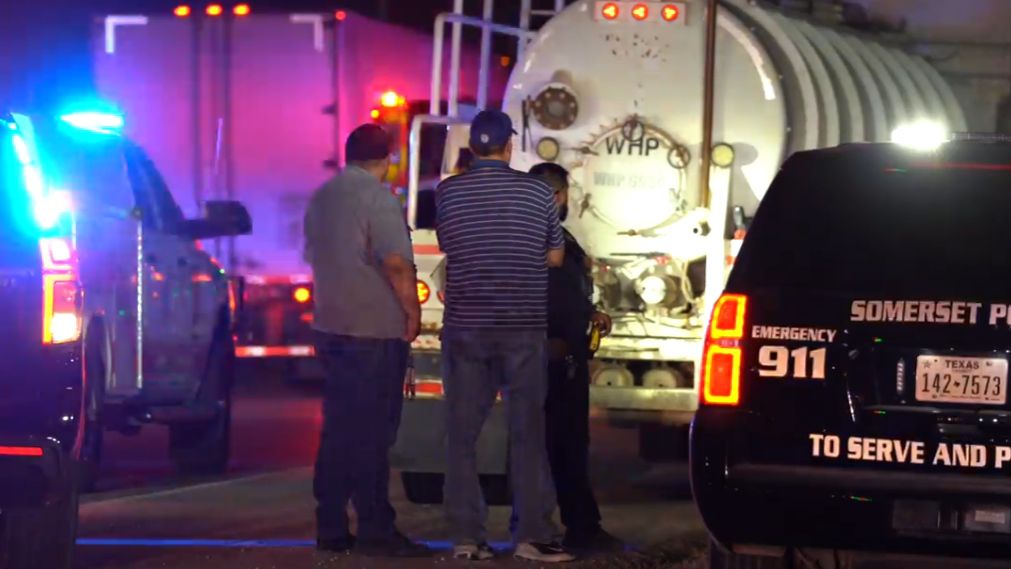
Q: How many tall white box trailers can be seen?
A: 1